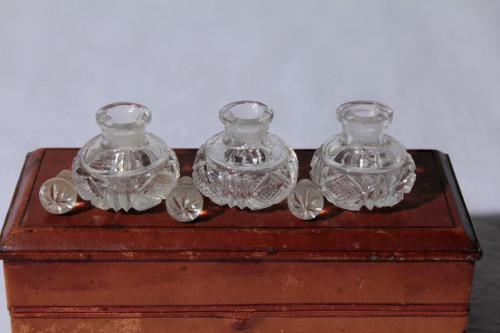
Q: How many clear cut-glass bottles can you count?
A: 3